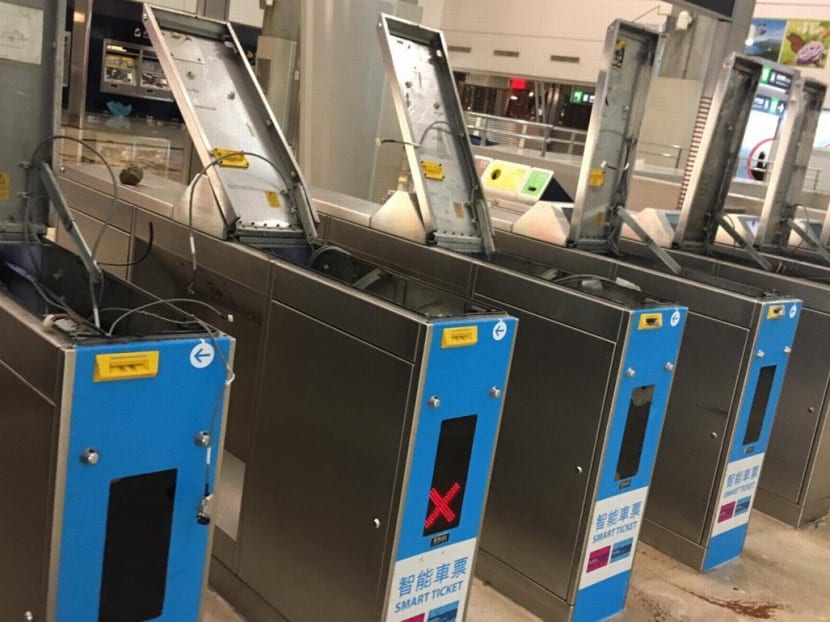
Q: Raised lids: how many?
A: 6